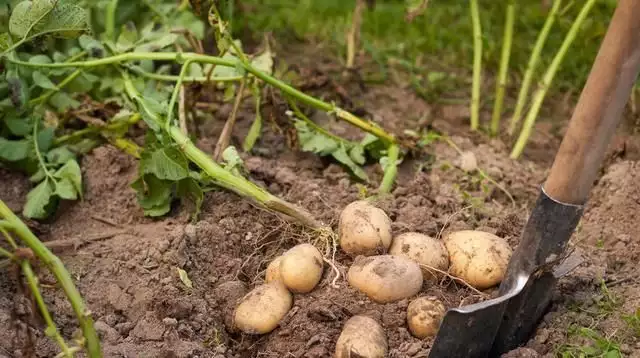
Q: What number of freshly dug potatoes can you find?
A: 9